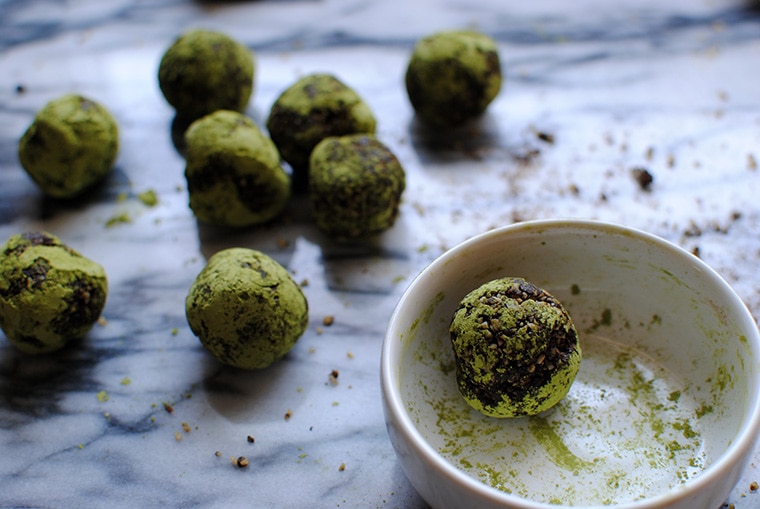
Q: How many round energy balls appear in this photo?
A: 9